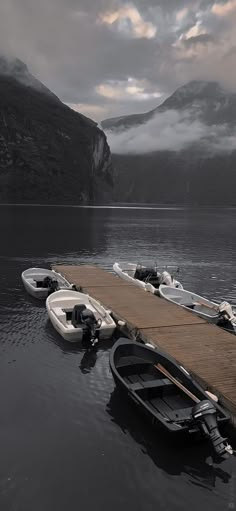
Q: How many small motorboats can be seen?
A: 5